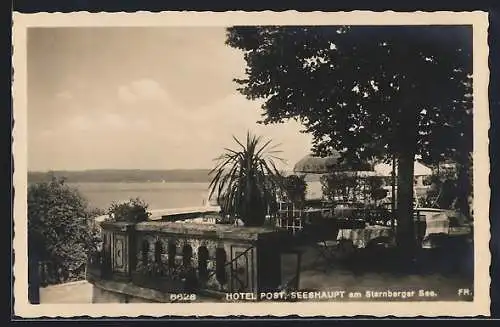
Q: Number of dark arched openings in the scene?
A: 6